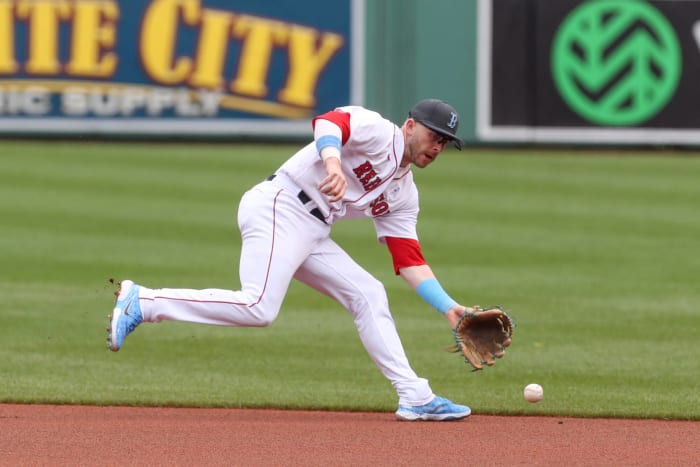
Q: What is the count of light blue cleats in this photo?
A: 2